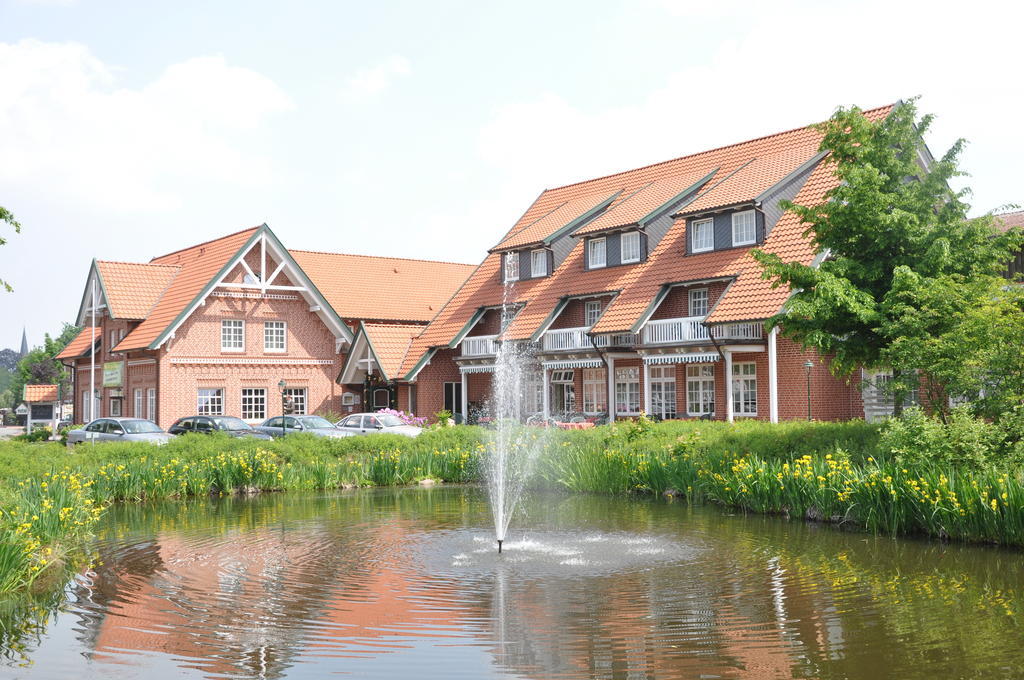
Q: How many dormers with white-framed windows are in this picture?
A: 3